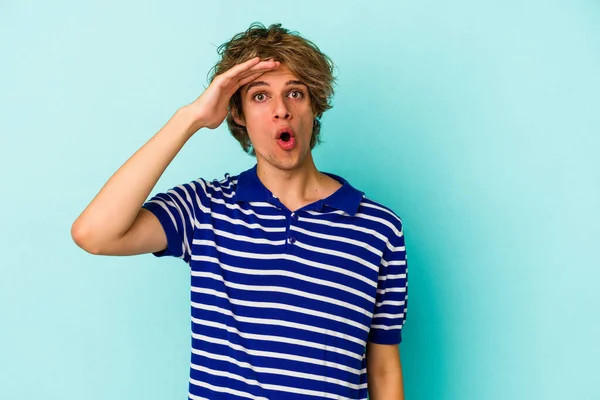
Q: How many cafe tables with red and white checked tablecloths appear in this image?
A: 0